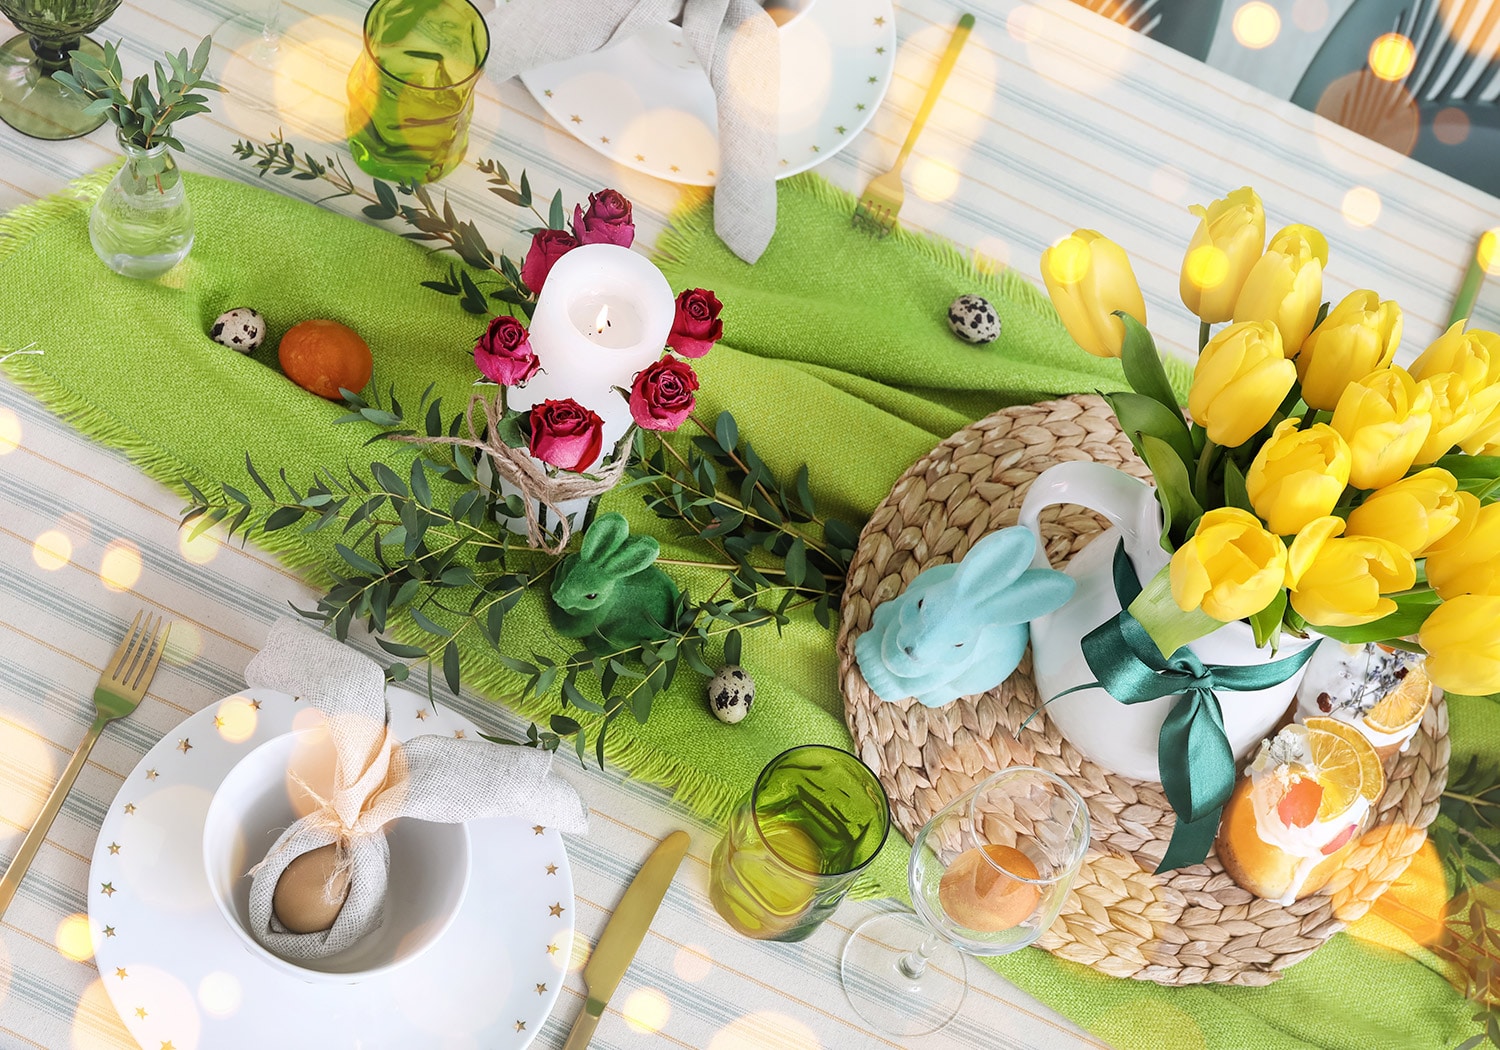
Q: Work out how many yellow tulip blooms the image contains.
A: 15